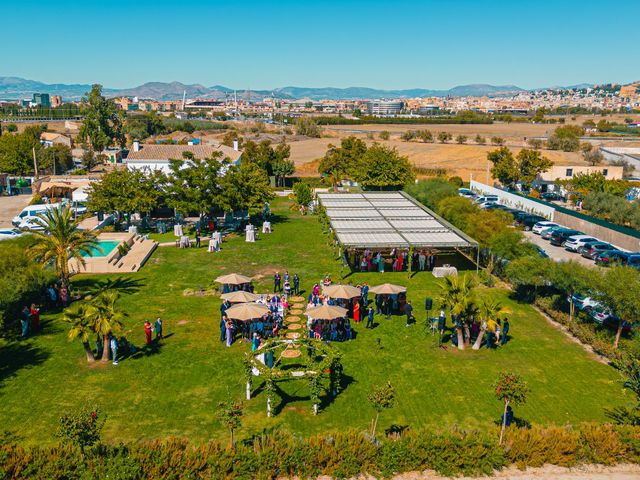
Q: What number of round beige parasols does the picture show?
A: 6